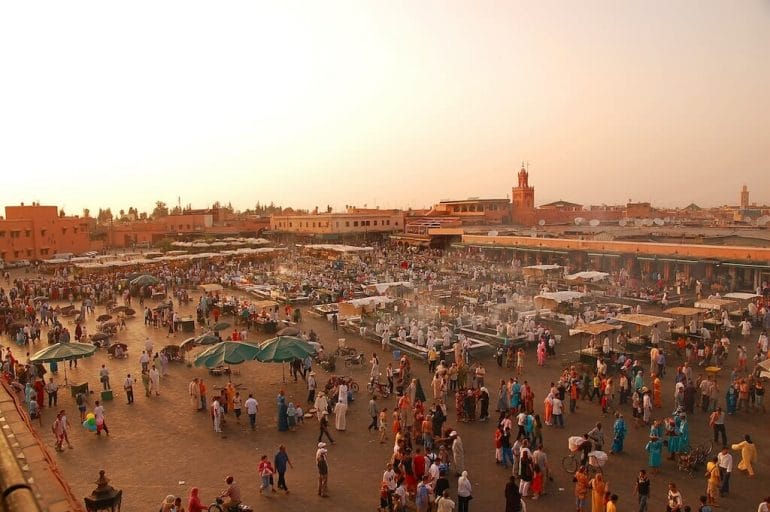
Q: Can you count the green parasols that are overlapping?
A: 2